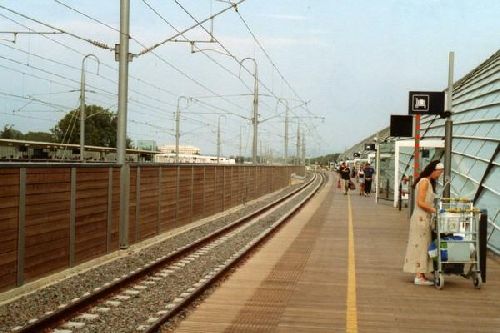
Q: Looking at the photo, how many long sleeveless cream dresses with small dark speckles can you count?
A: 1